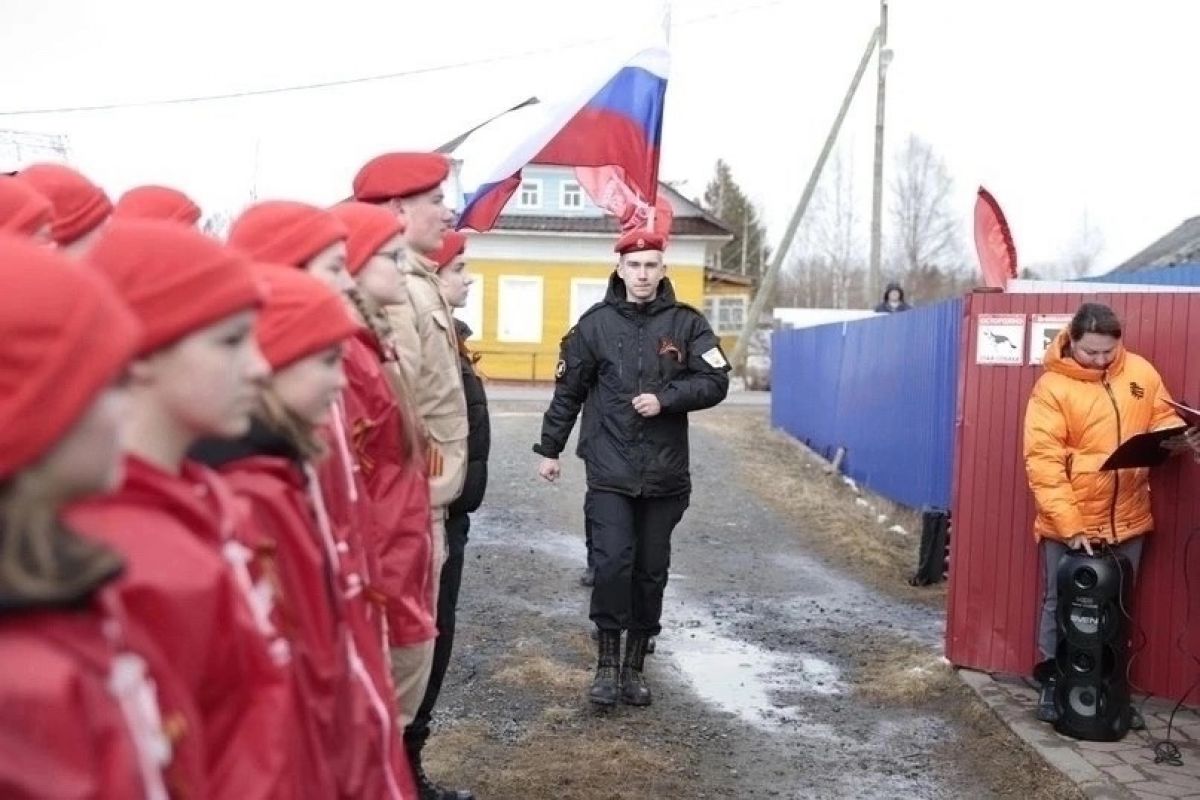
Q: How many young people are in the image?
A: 11